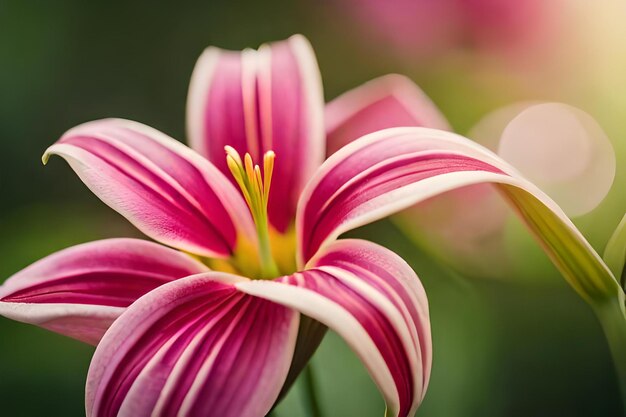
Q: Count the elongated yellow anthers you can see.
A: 5